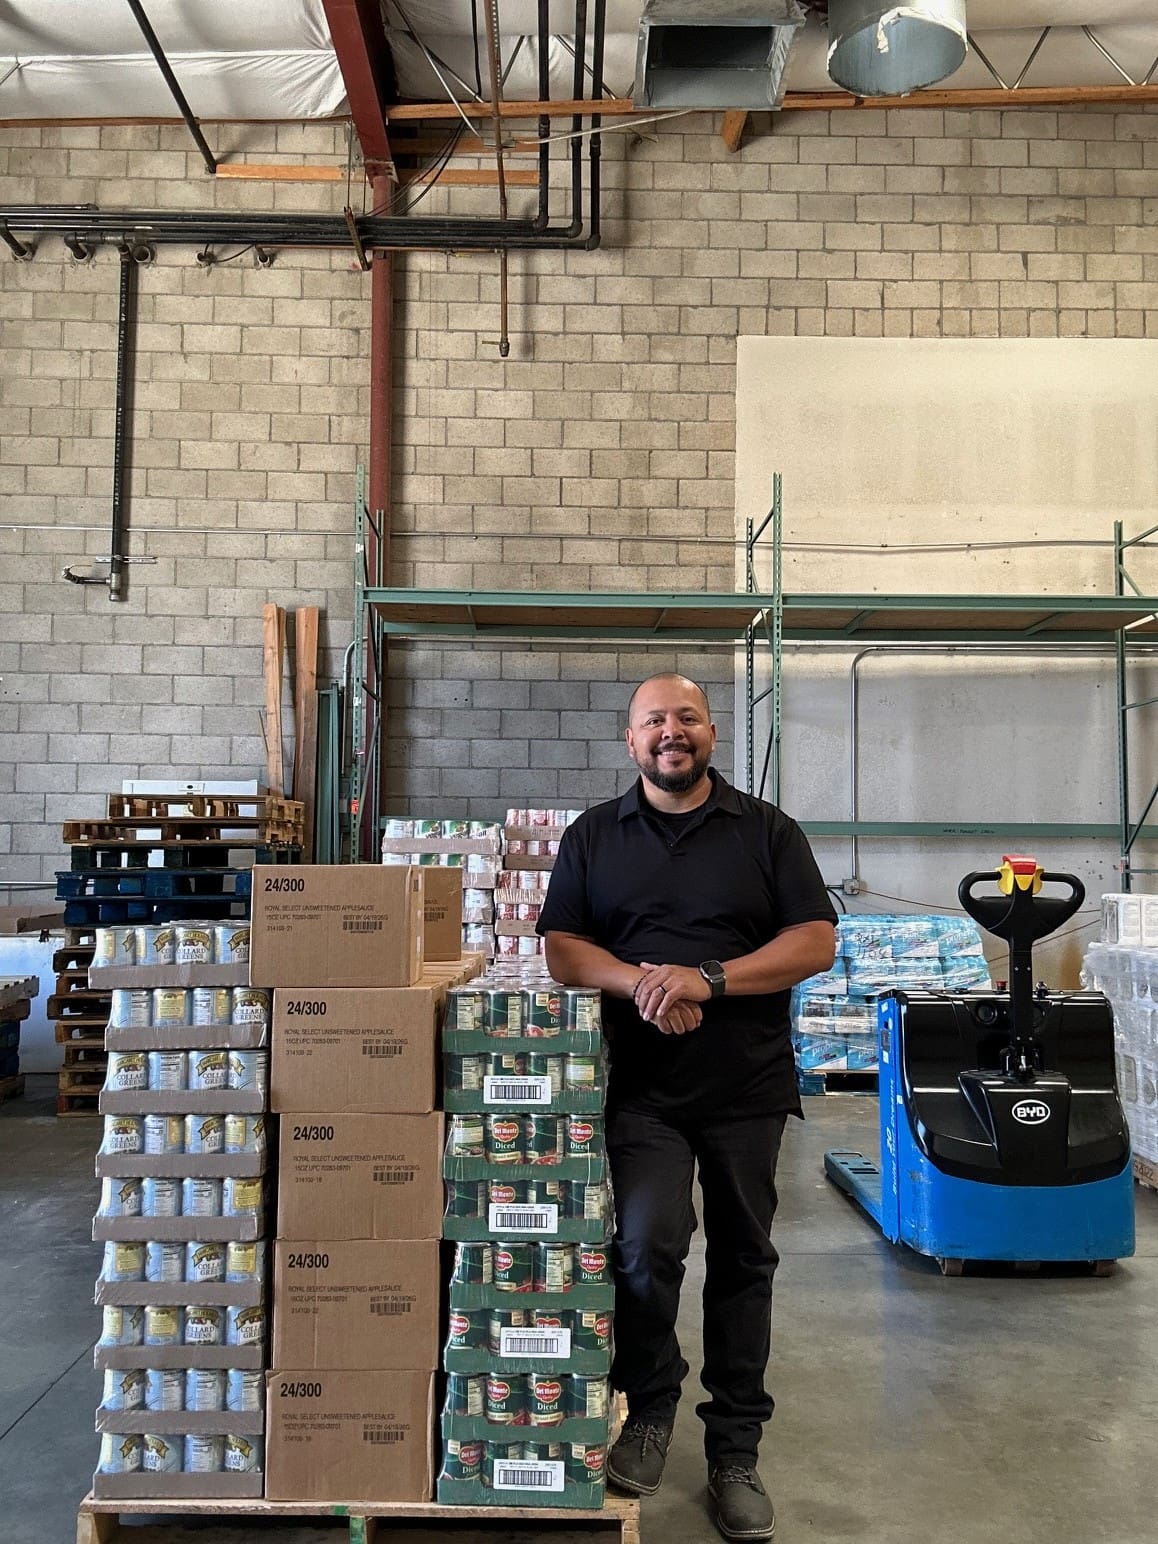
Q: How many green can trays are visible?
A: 8